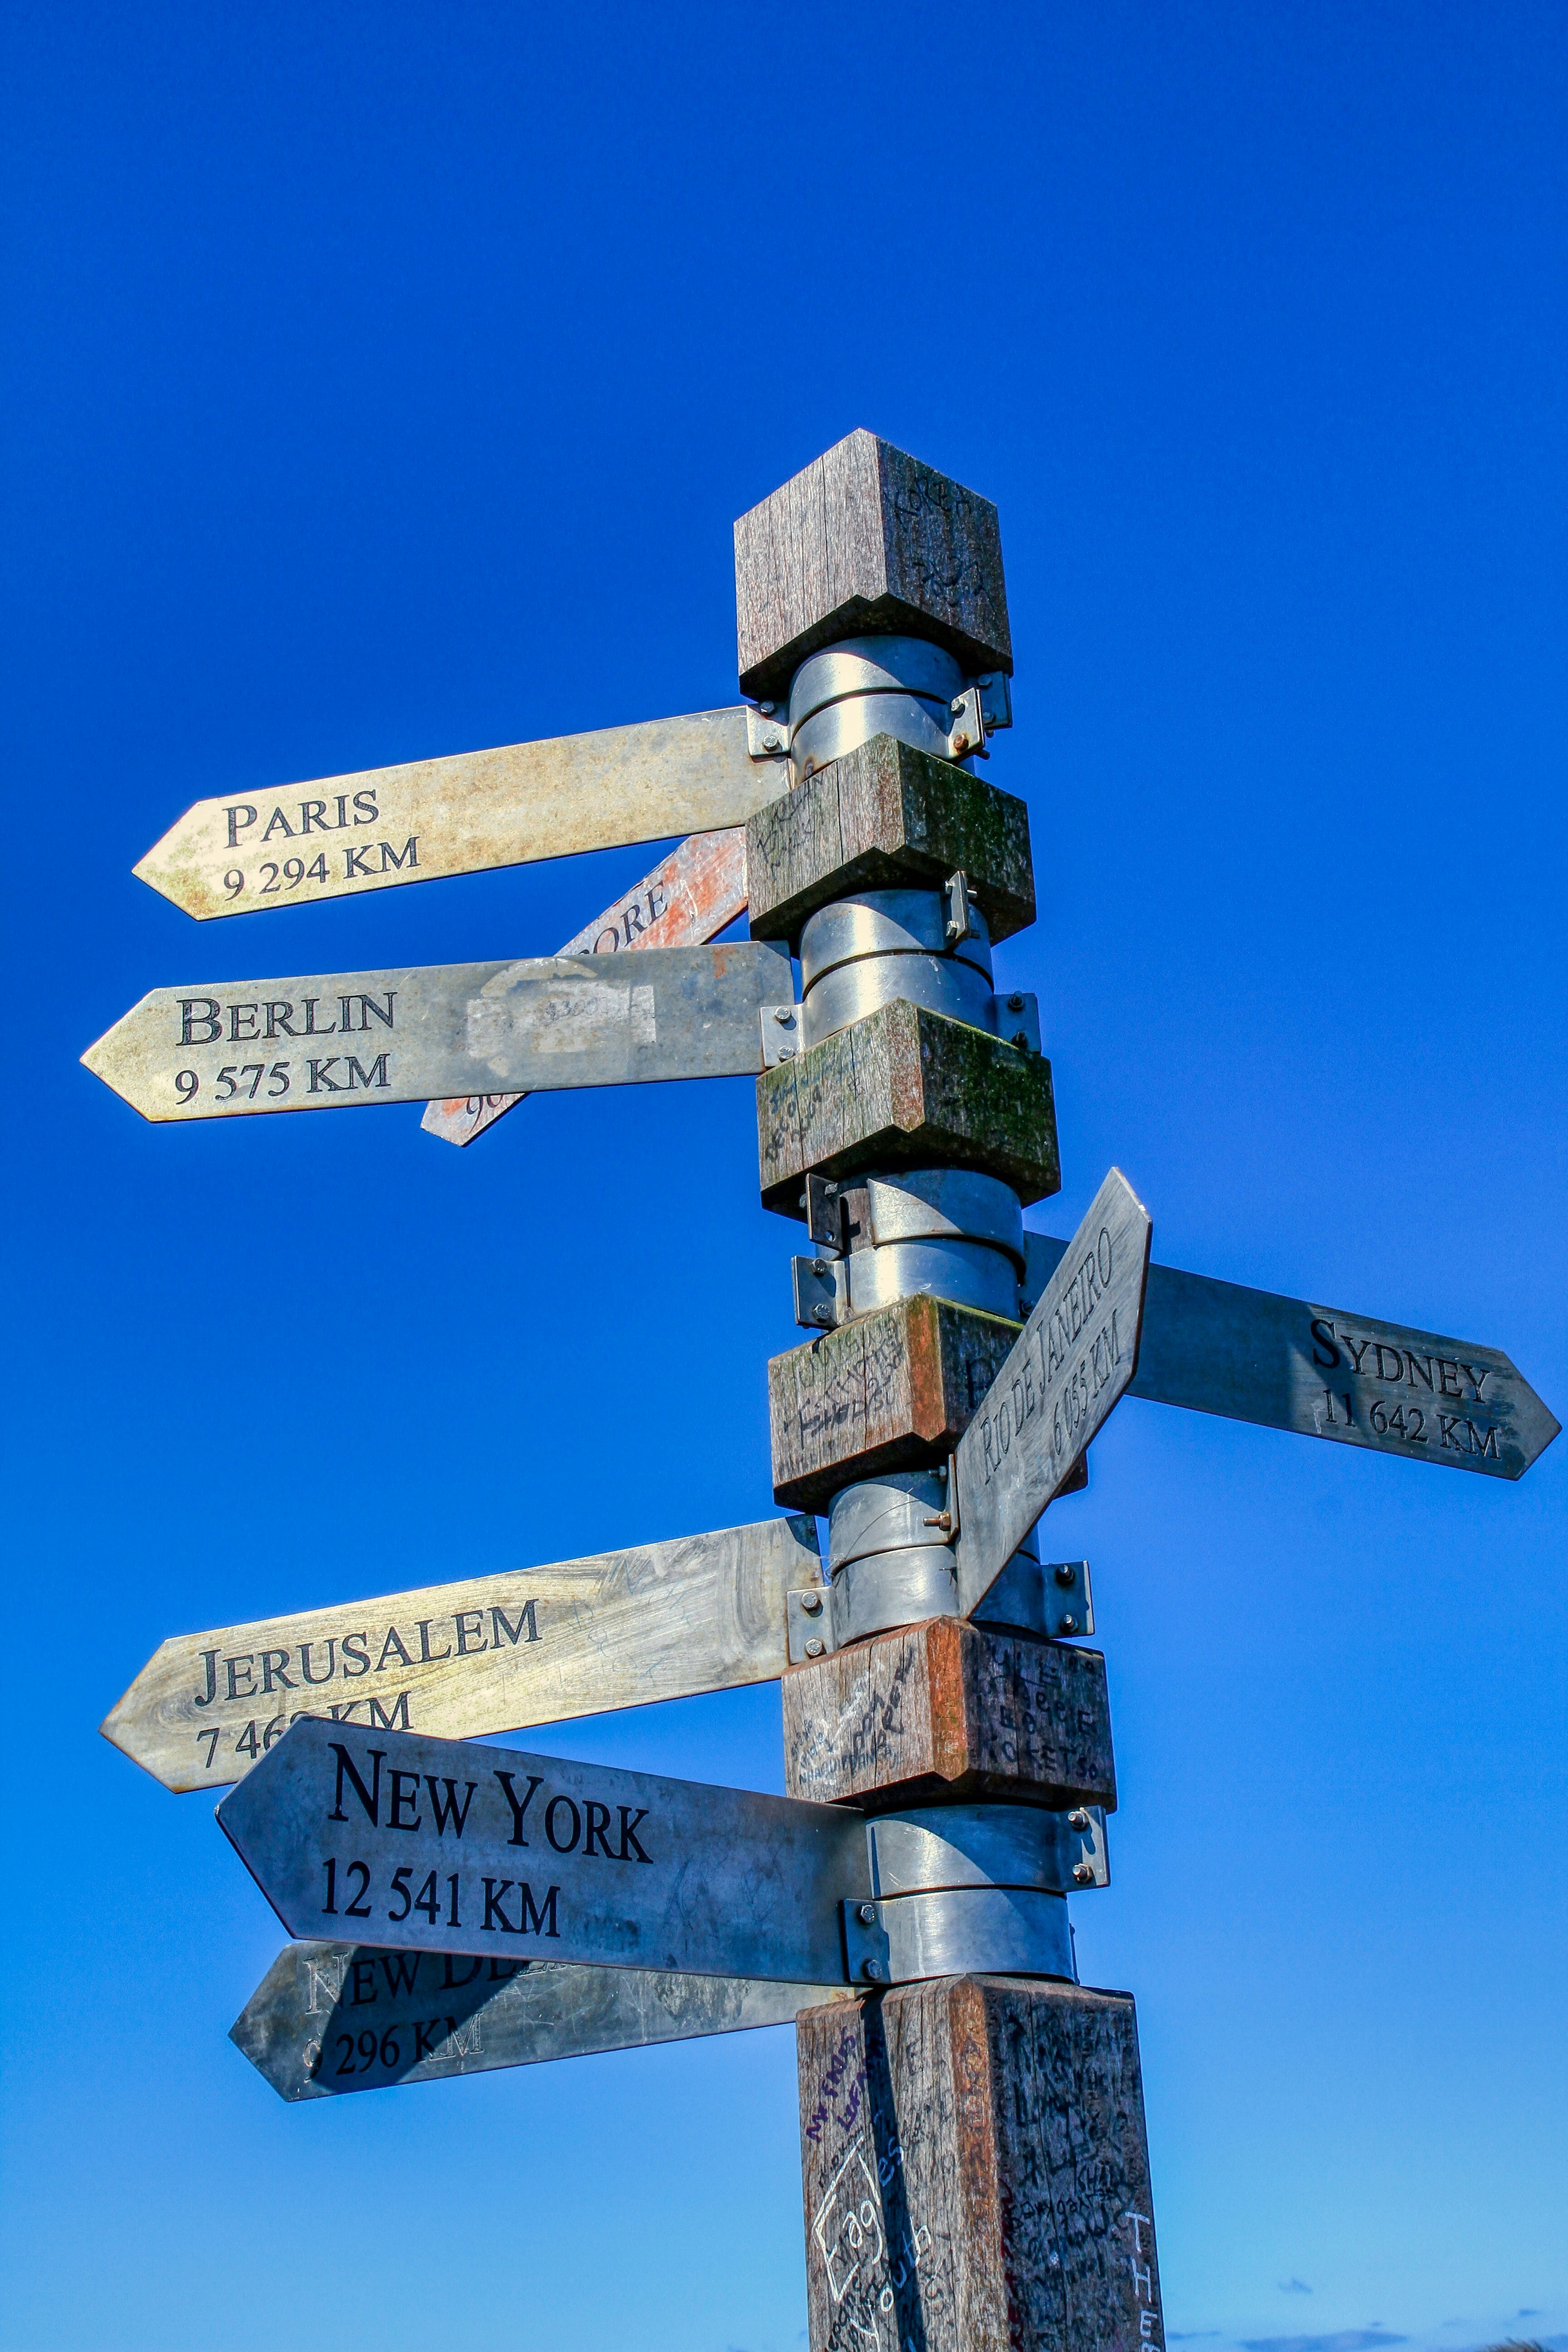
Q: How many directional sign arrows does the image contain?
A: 8